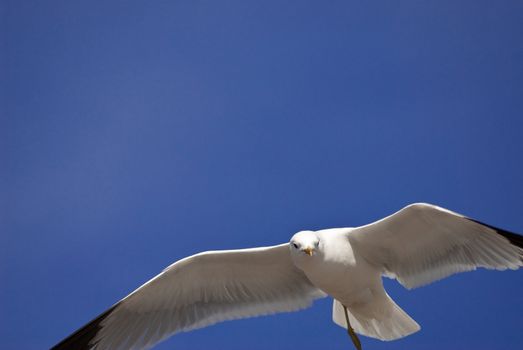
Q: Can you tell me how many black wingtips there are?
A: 2